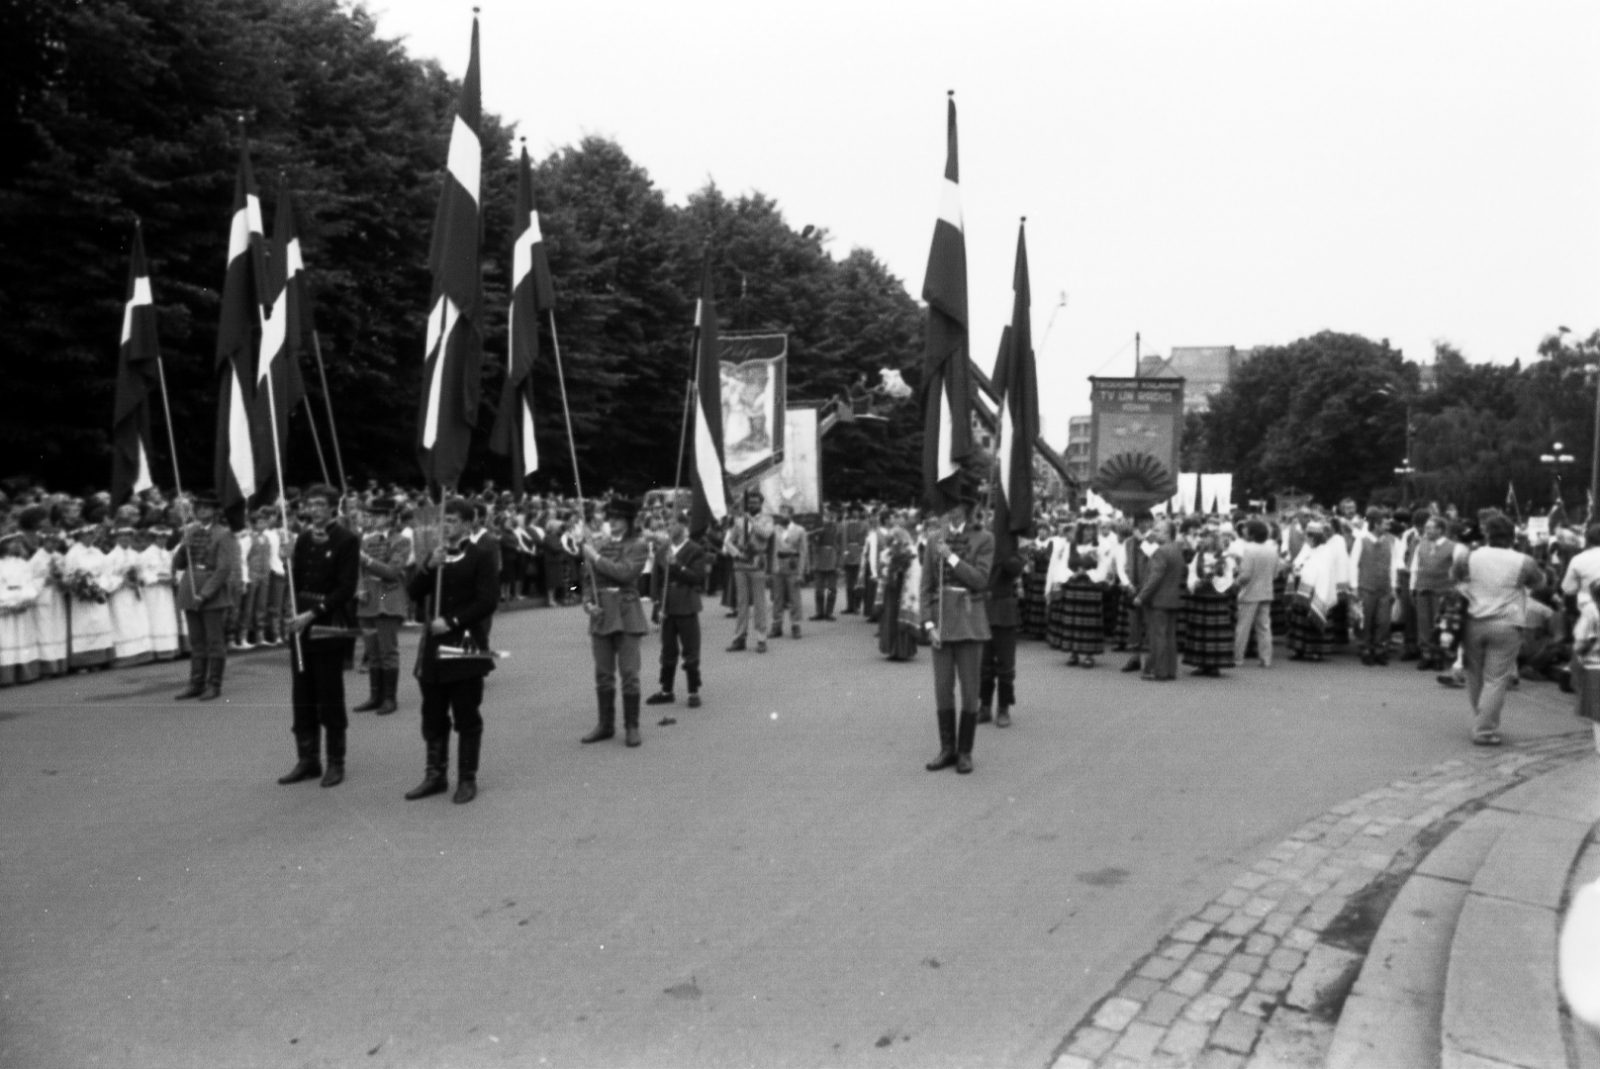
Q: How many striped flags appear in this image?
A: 8